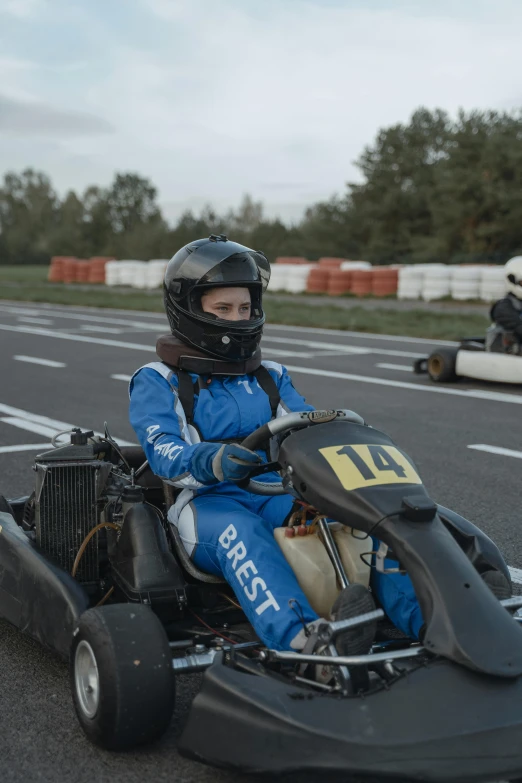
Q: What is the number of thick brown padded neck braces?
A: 1